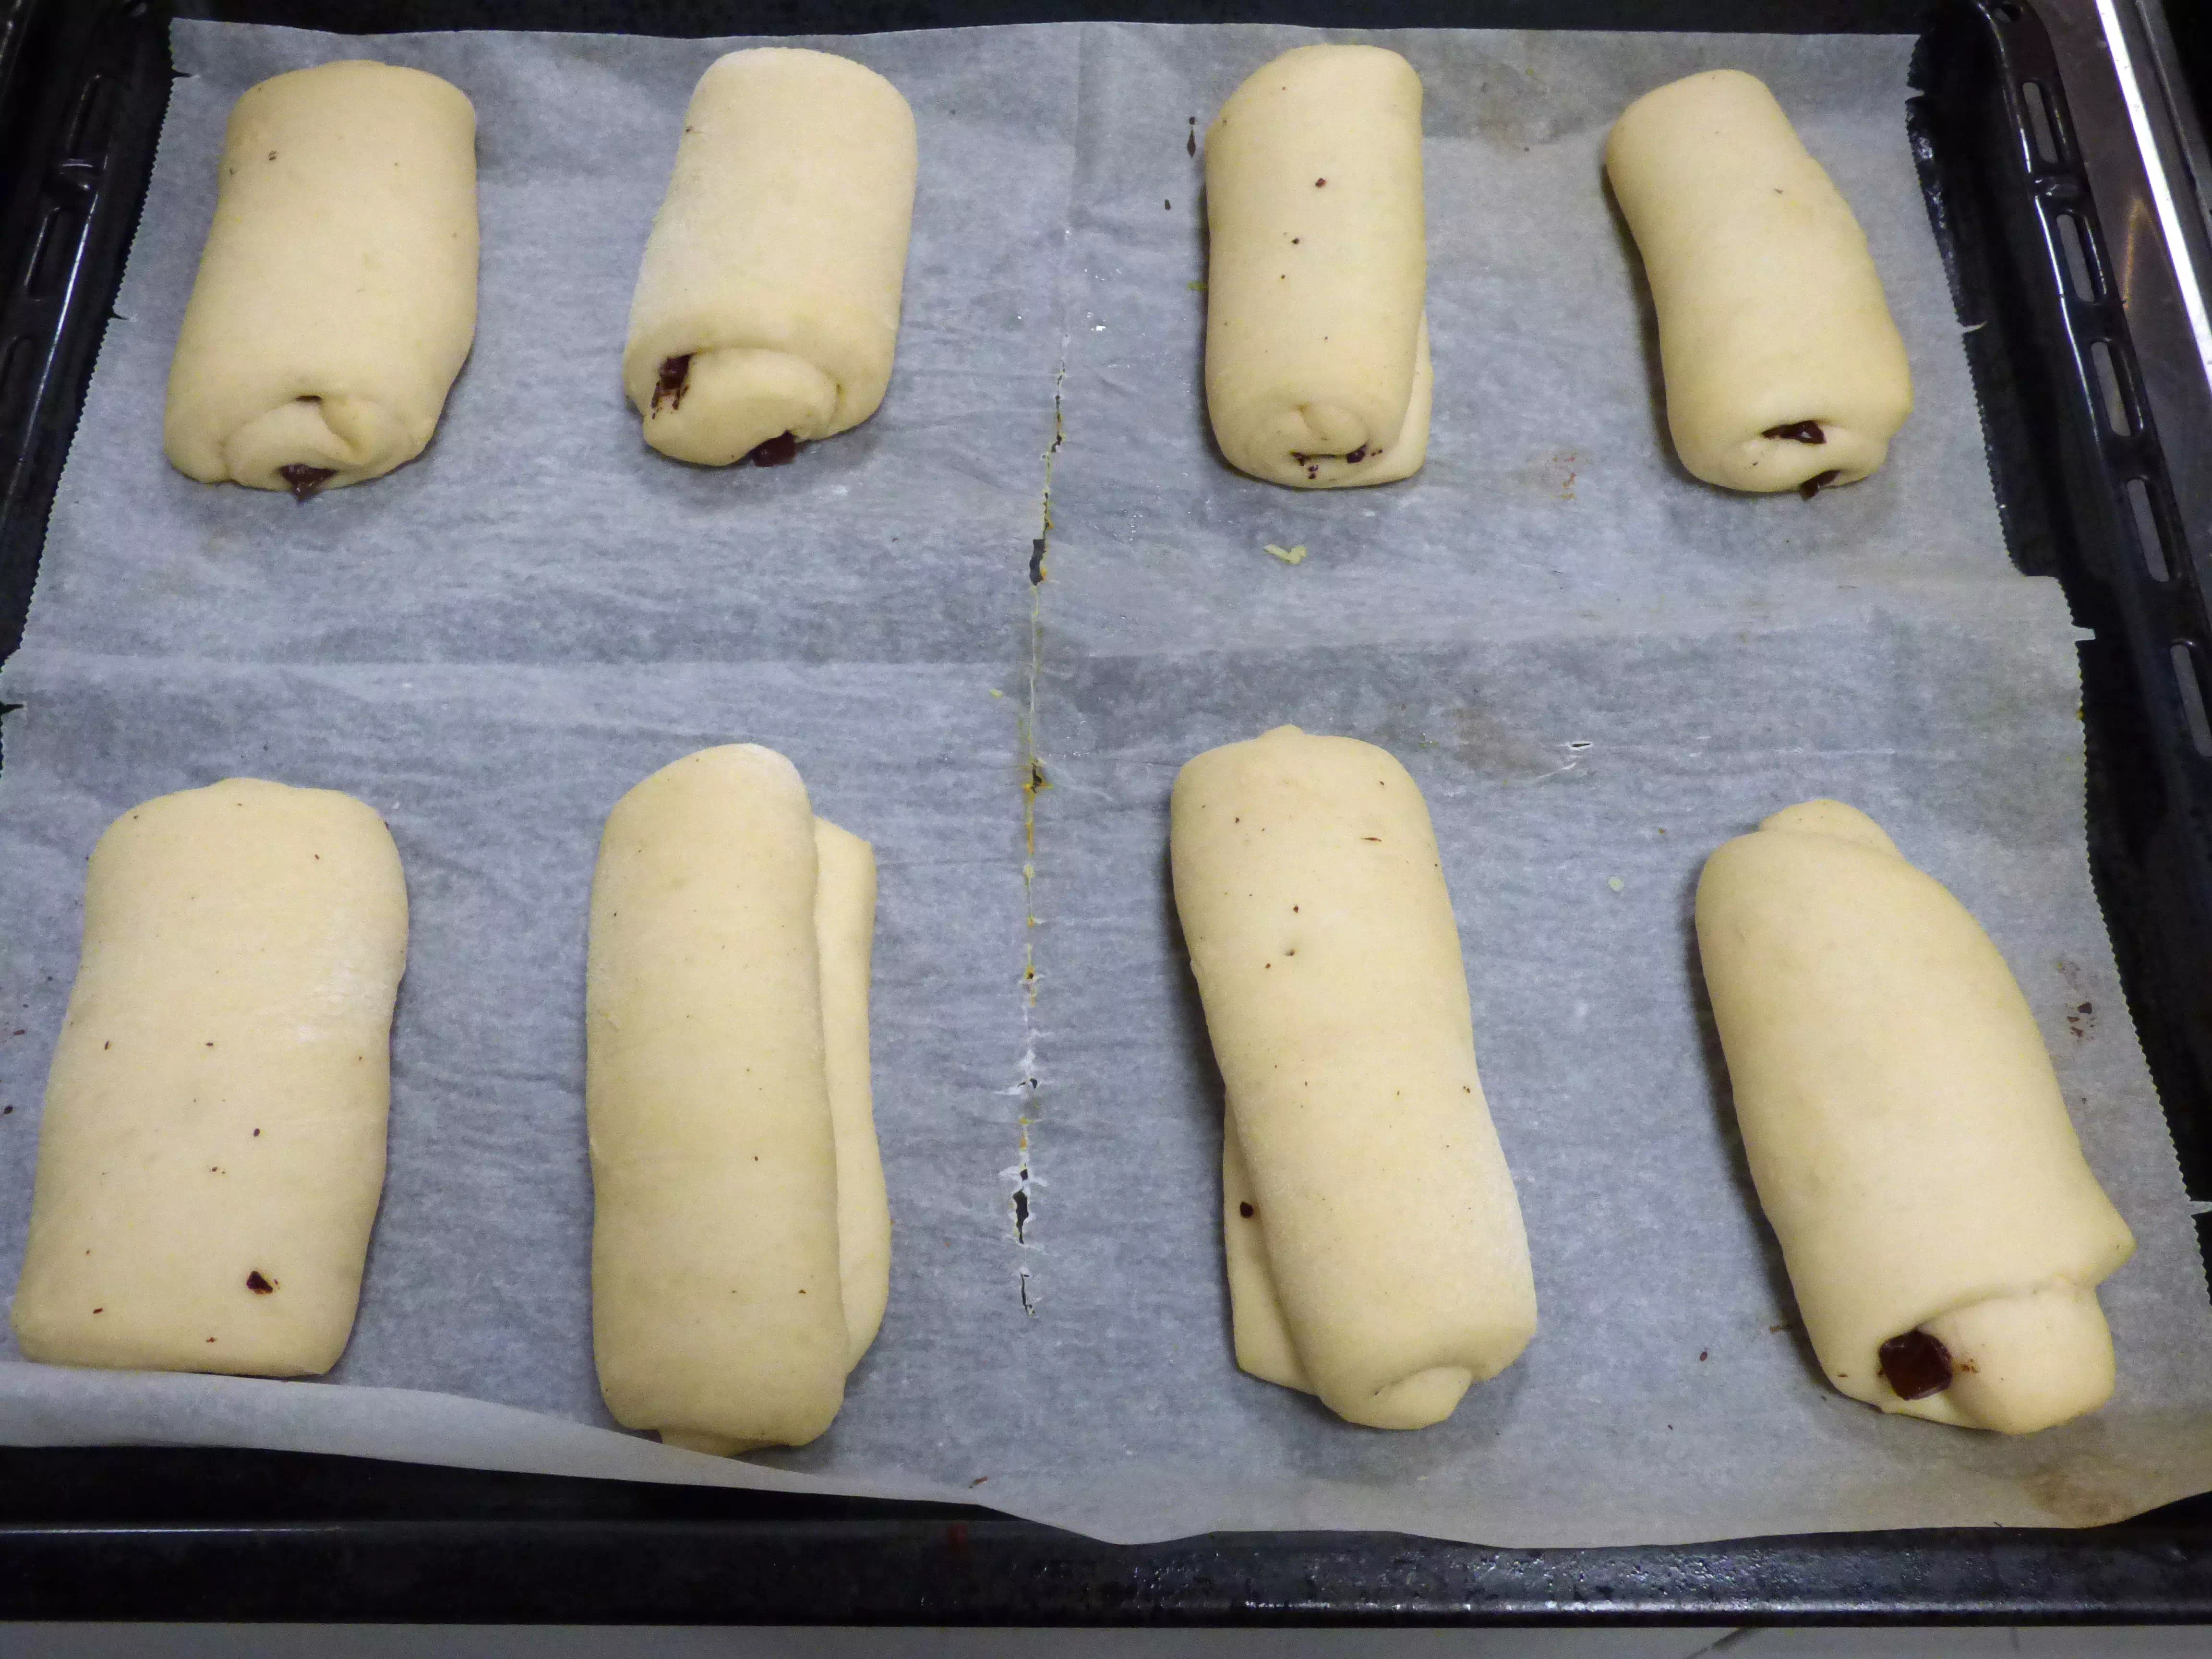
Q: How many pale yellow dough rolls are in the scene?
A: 8